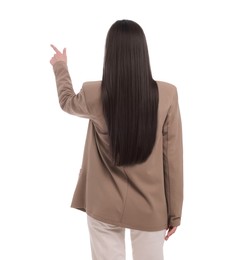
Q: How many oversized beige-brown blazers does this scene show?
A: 1